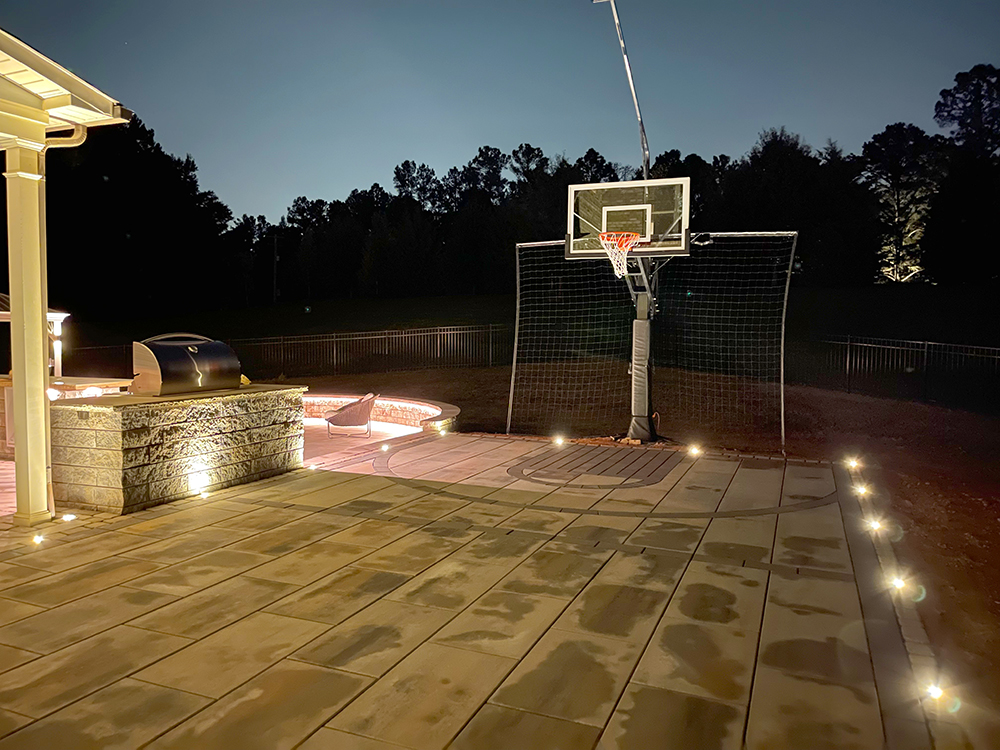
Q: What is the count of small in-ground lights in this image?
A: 13